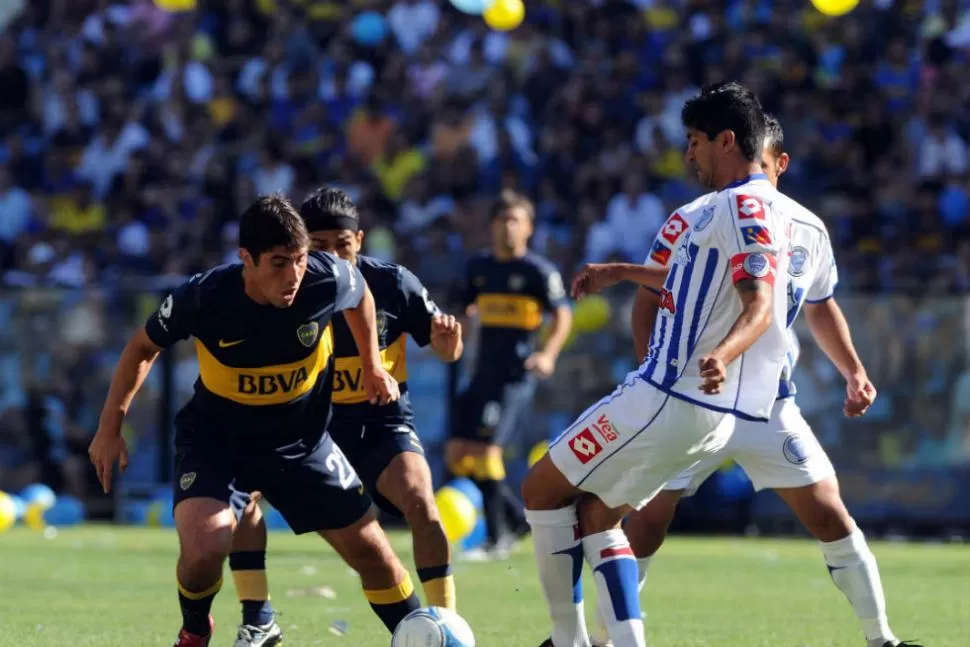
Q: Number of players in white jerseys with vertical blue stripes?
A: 2